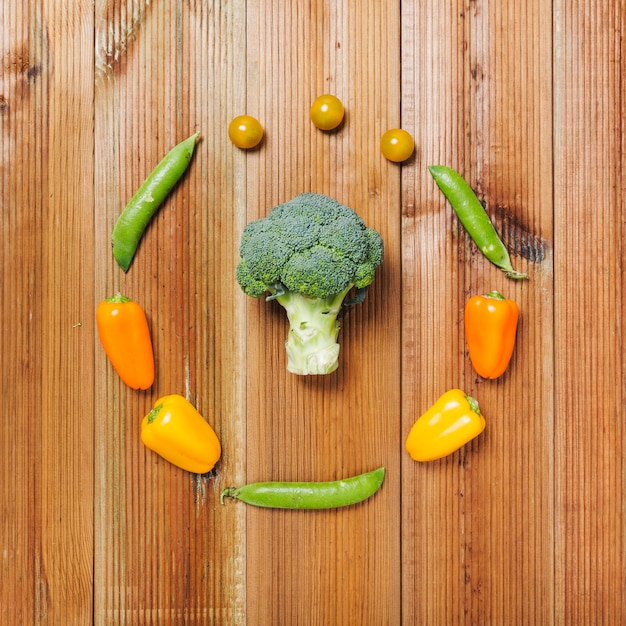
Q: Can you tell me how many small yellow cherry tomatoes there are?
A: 3